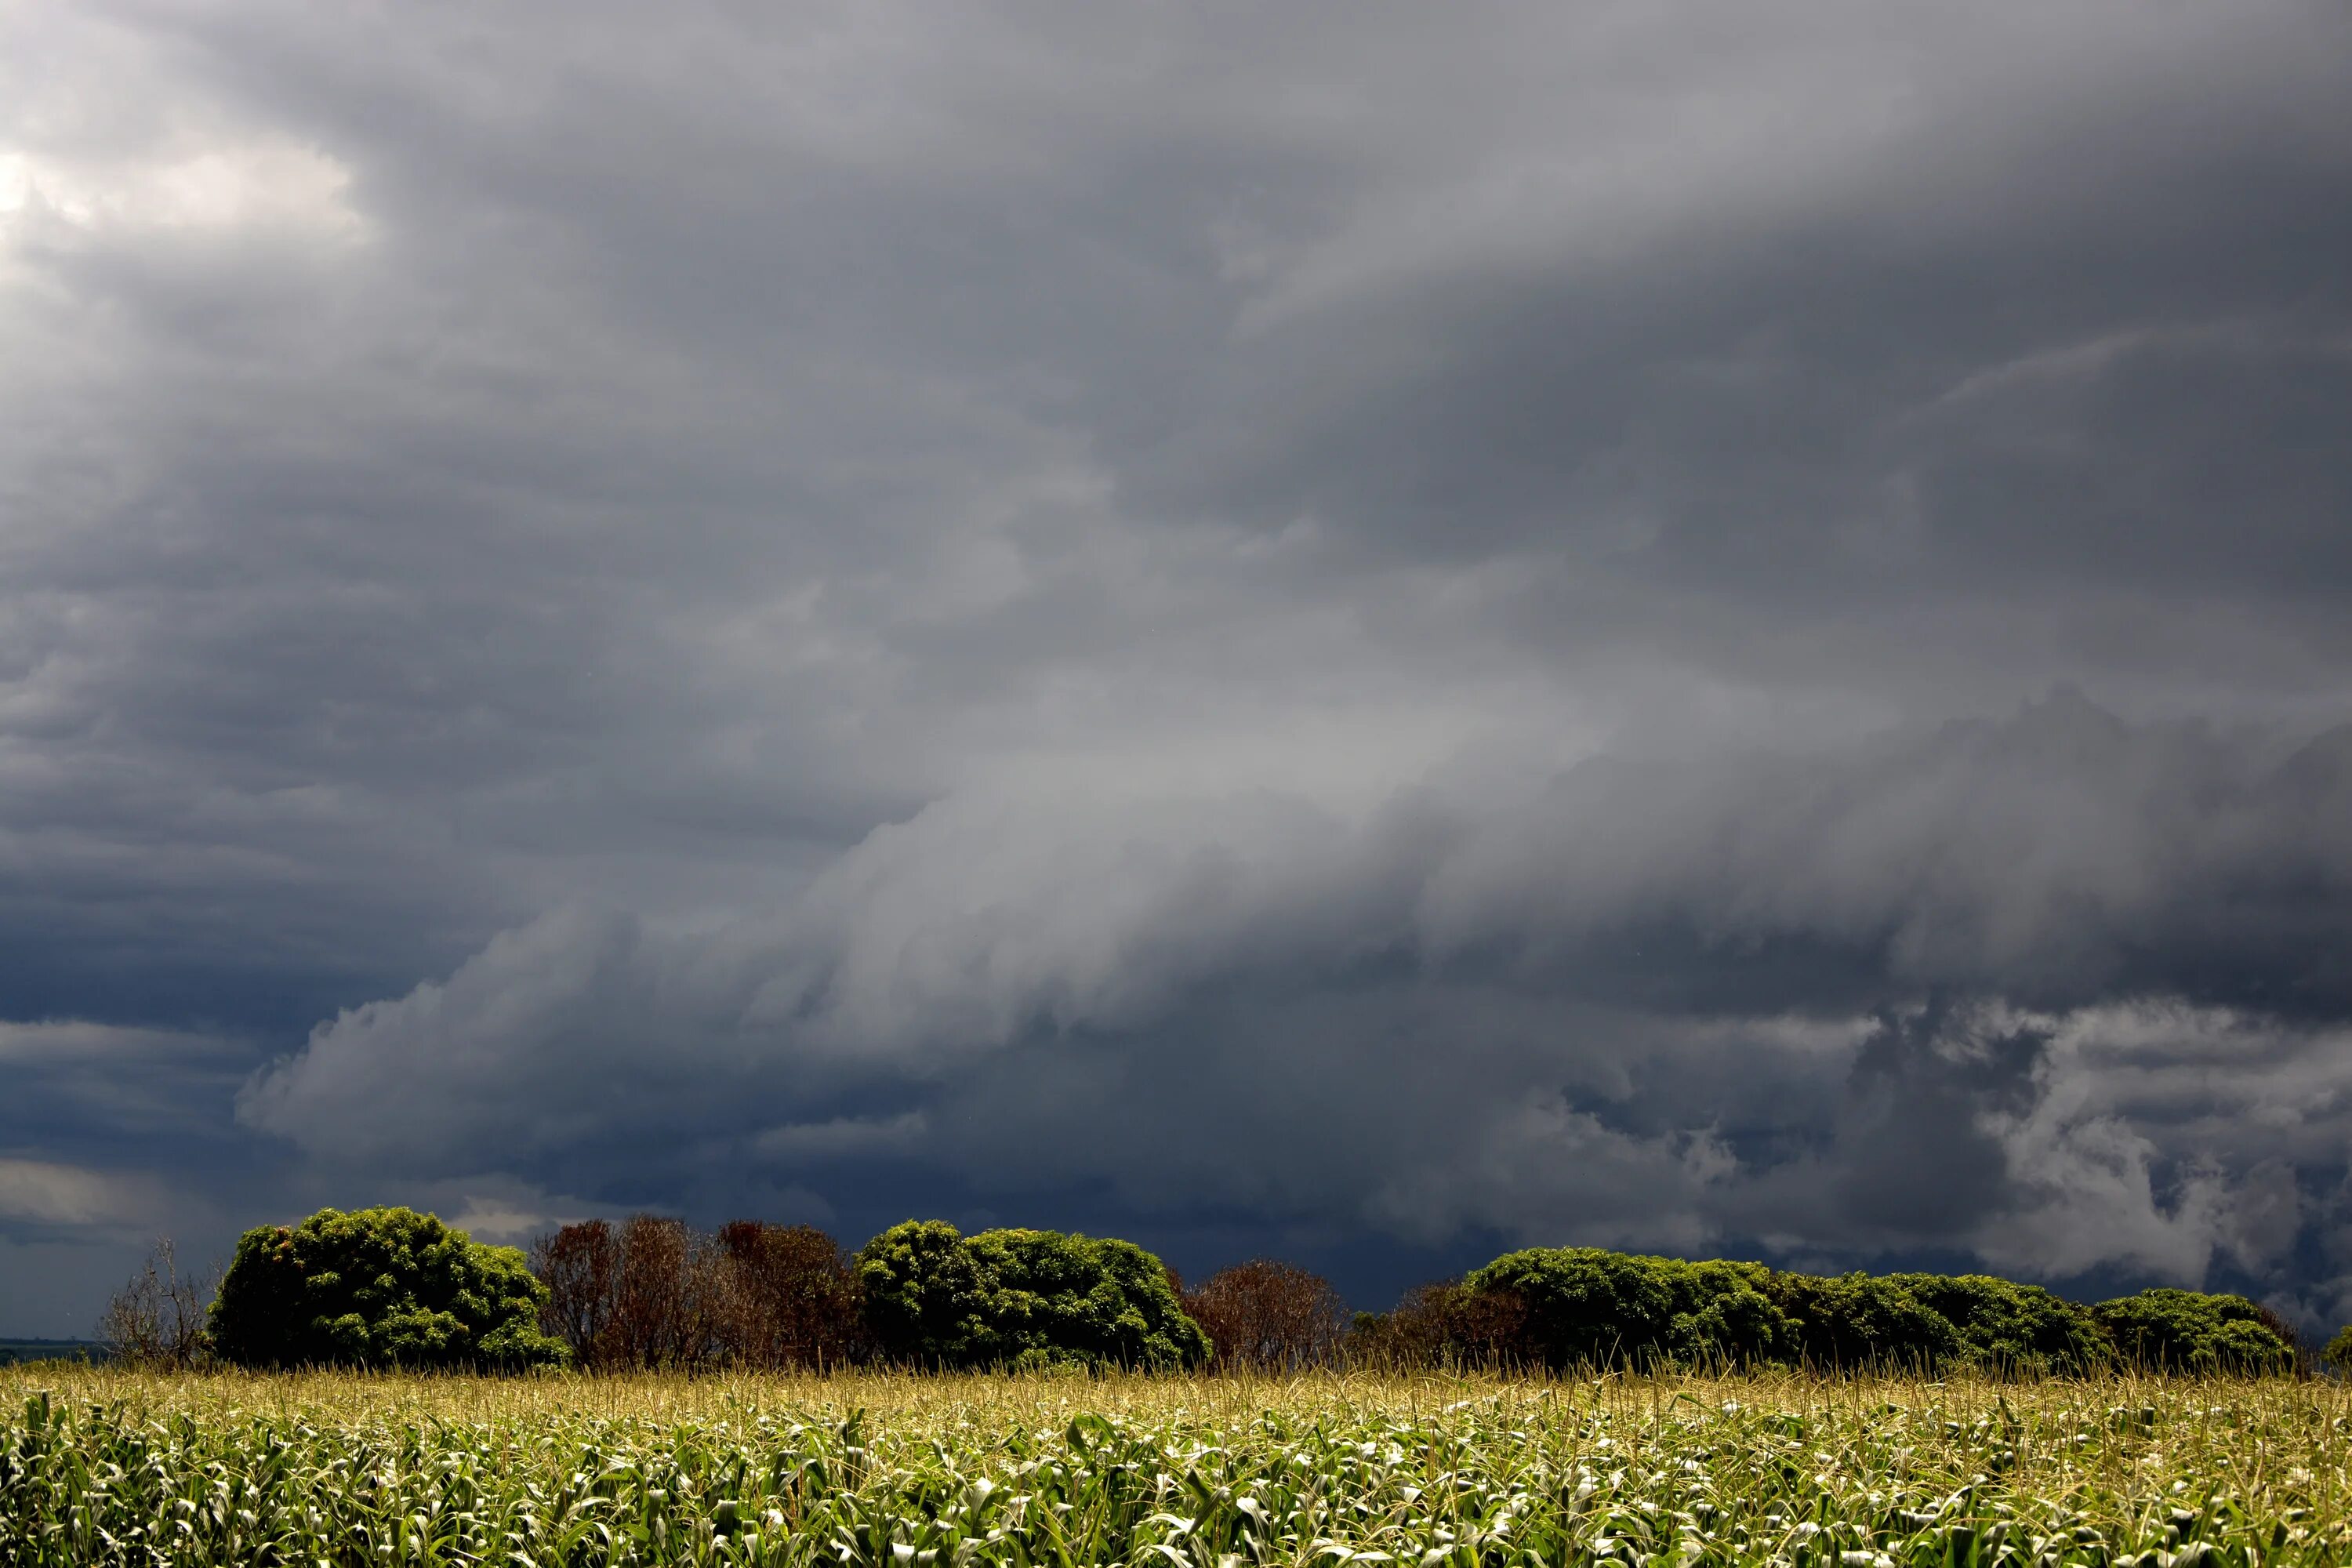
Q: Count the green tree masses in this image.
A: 3